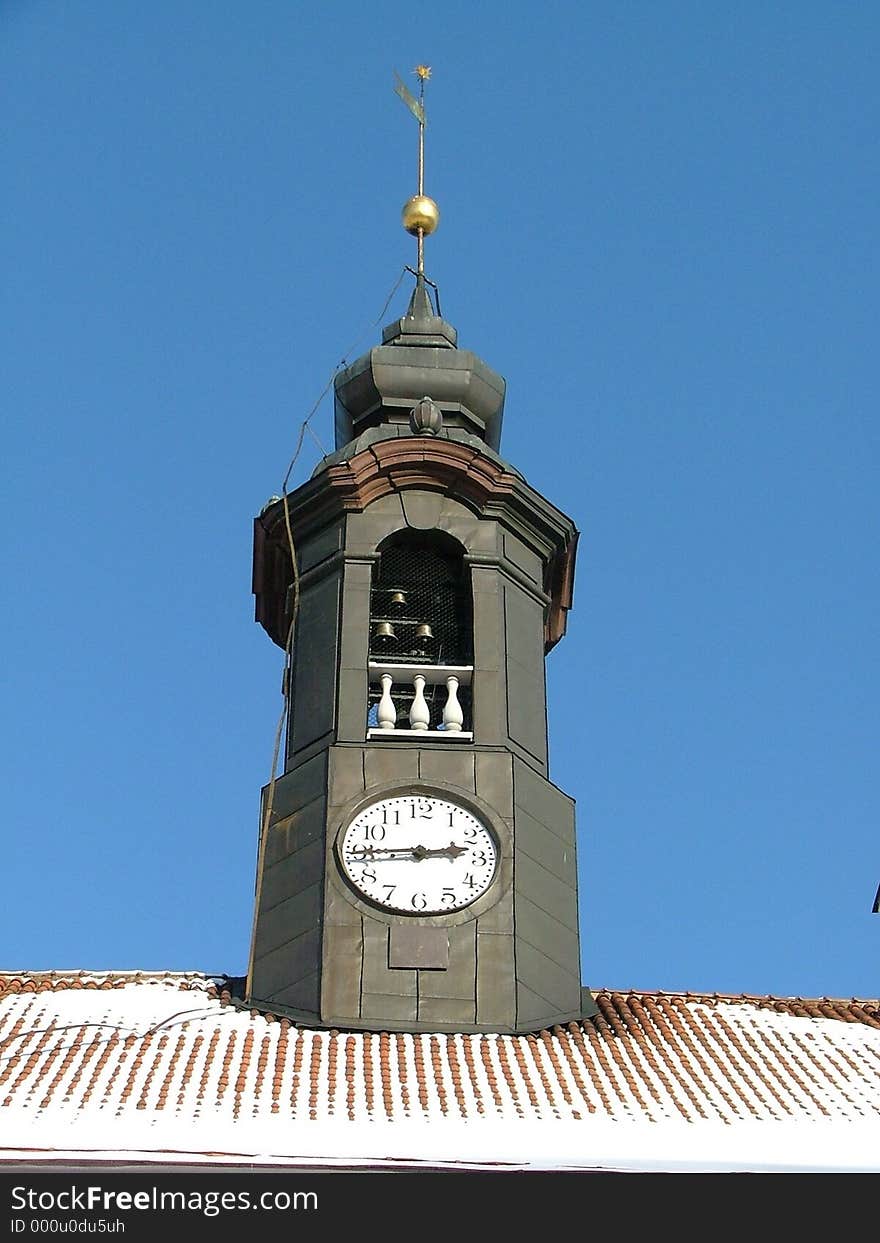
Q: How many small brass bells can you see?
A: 3